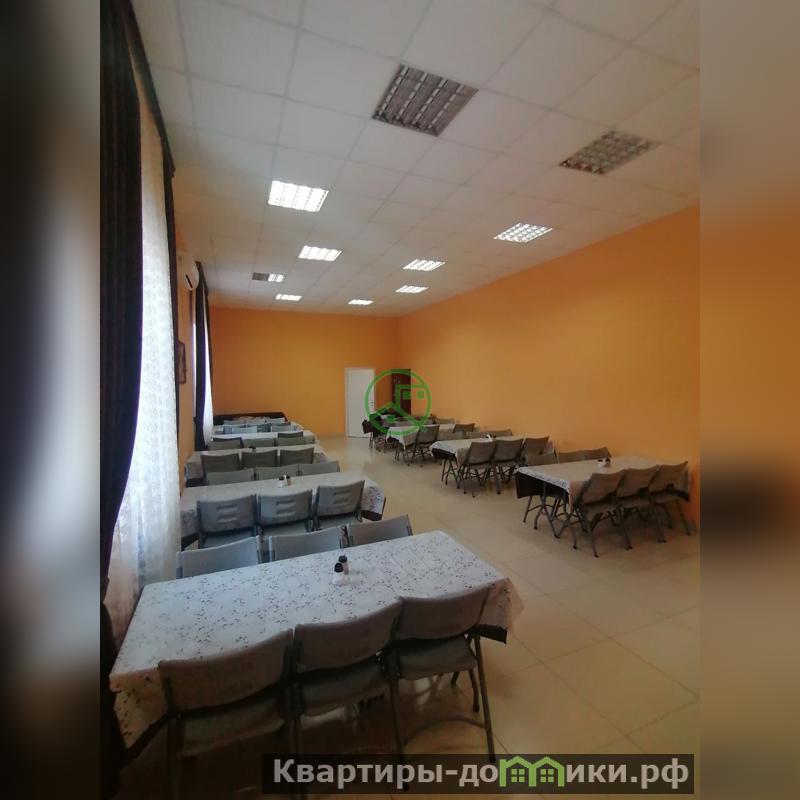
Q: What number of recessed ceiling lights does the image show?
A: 10